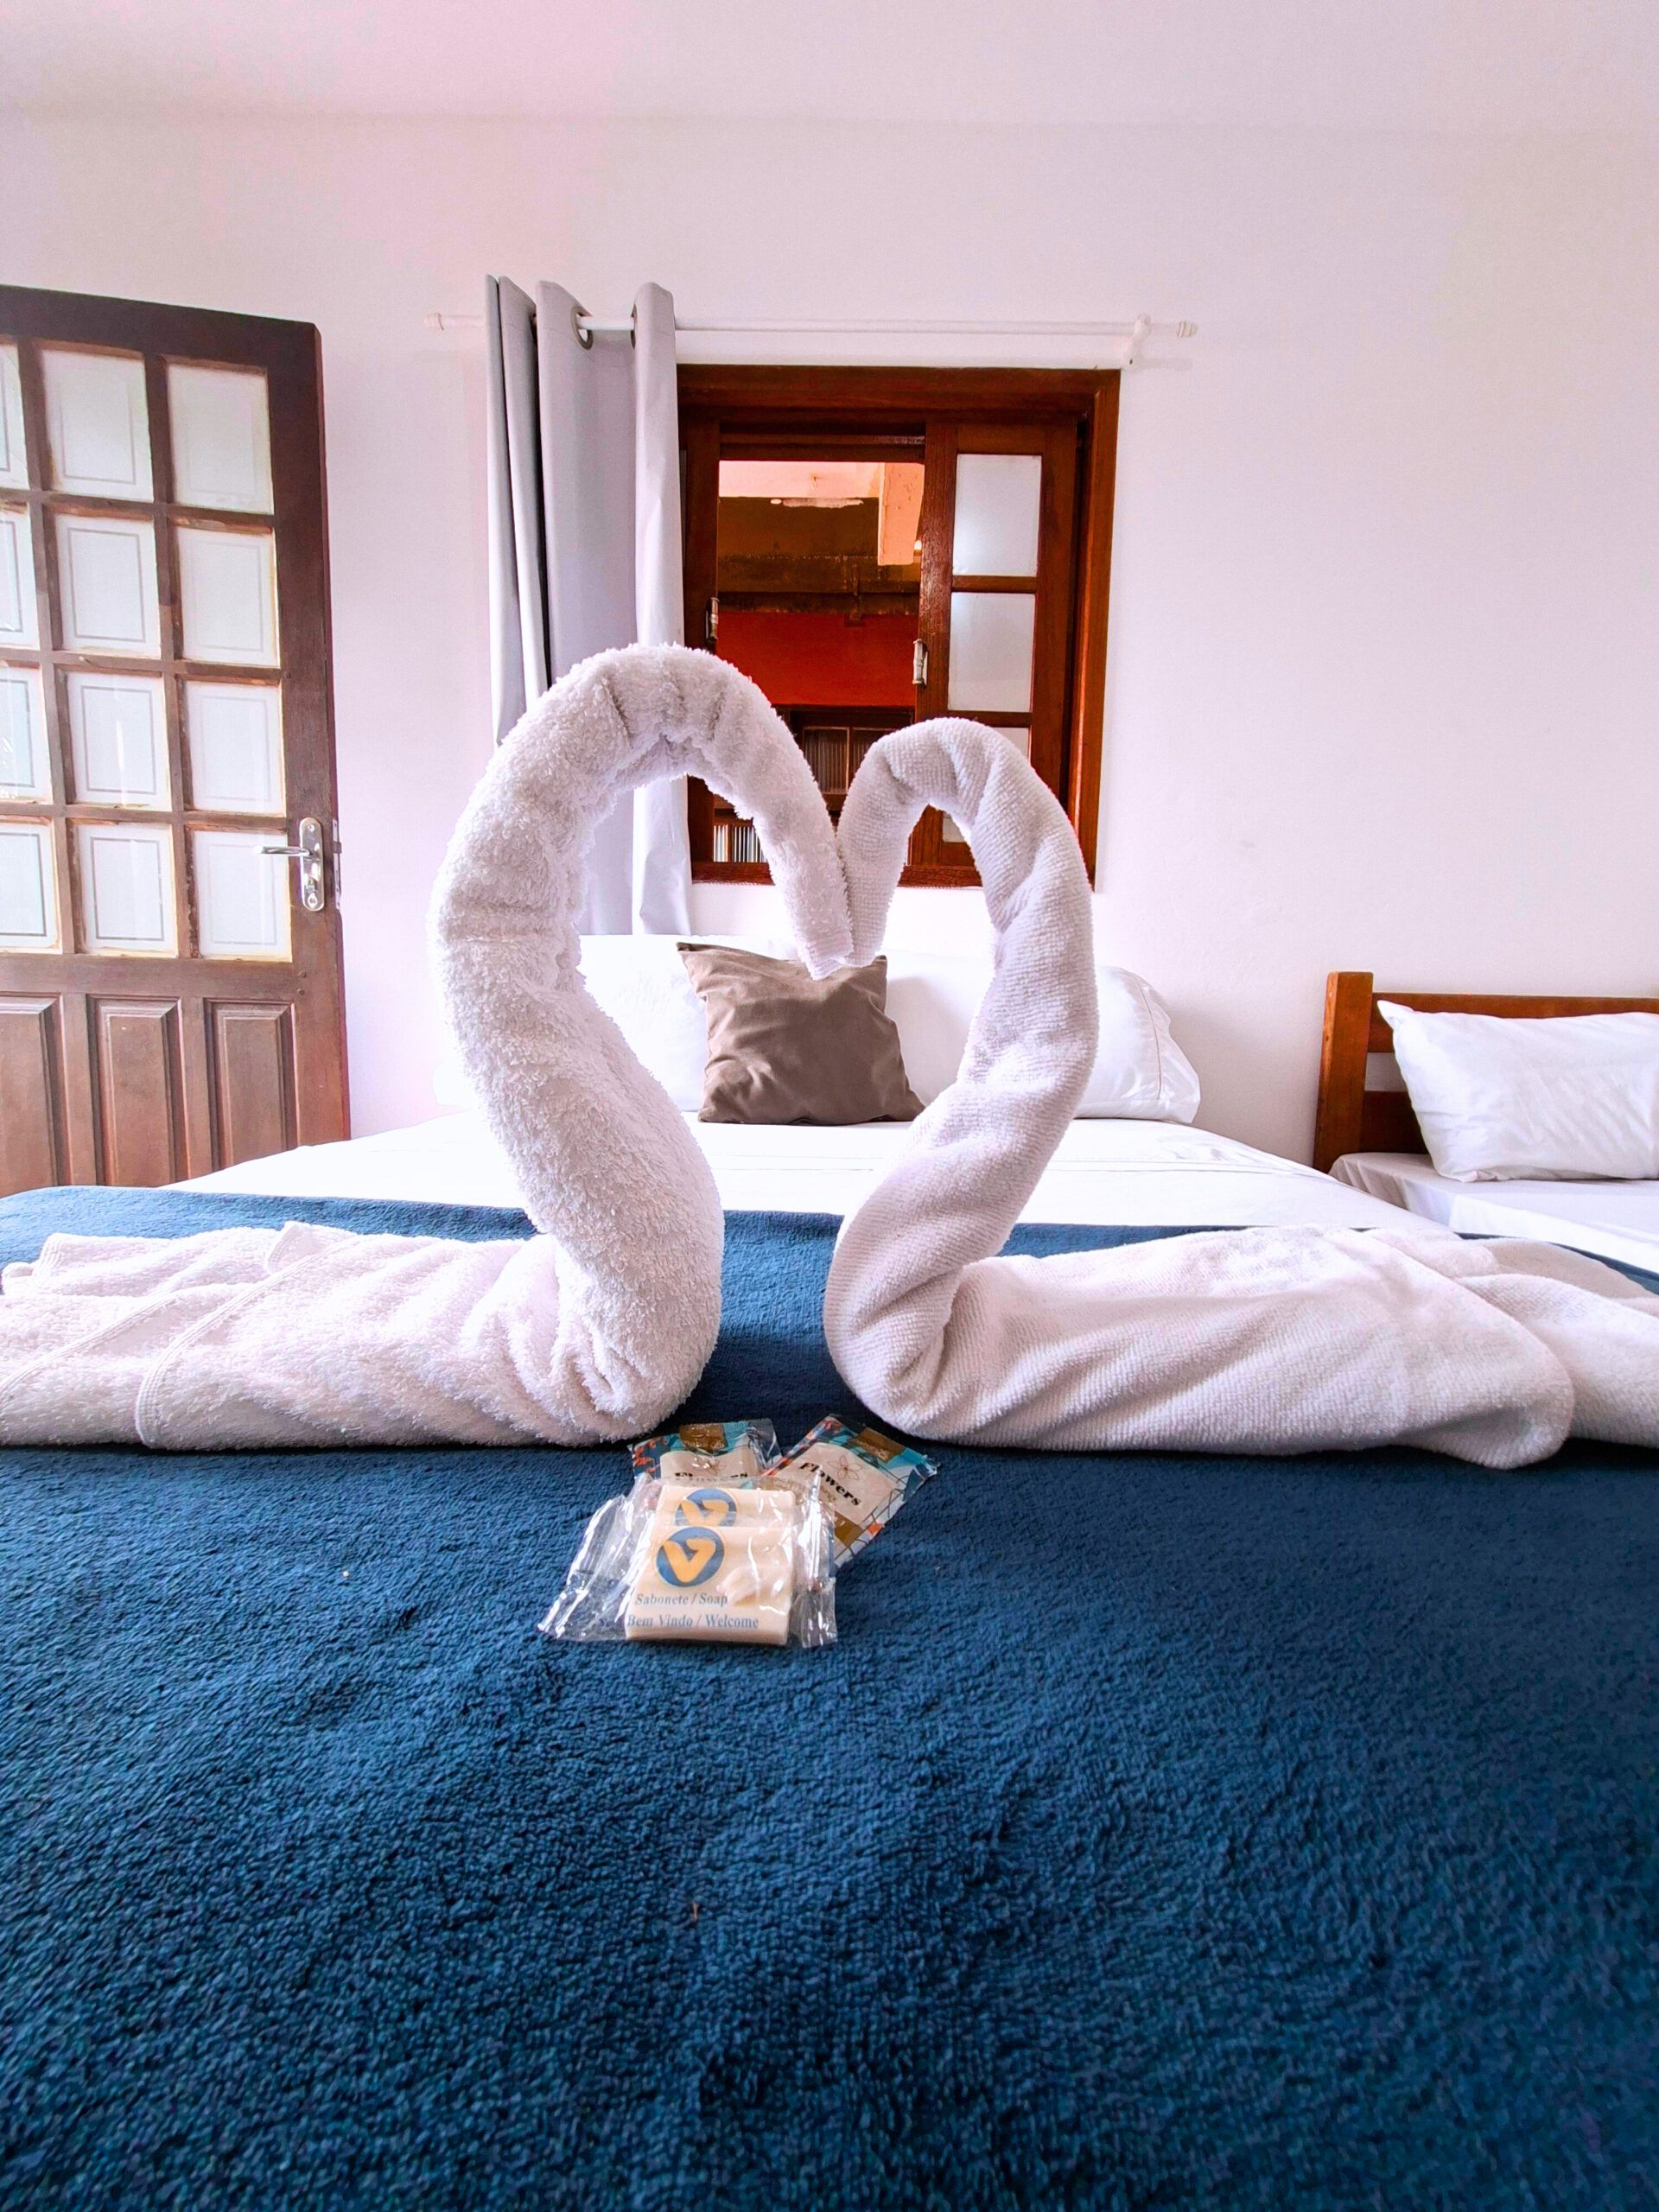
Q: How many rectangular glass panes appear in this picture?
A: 15